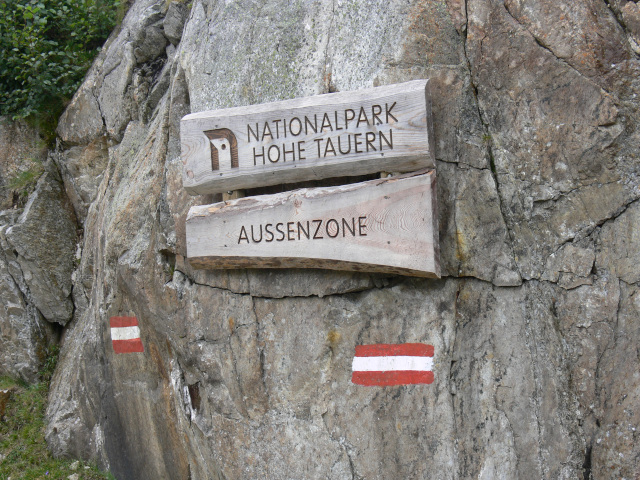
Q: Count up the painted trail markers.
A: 2